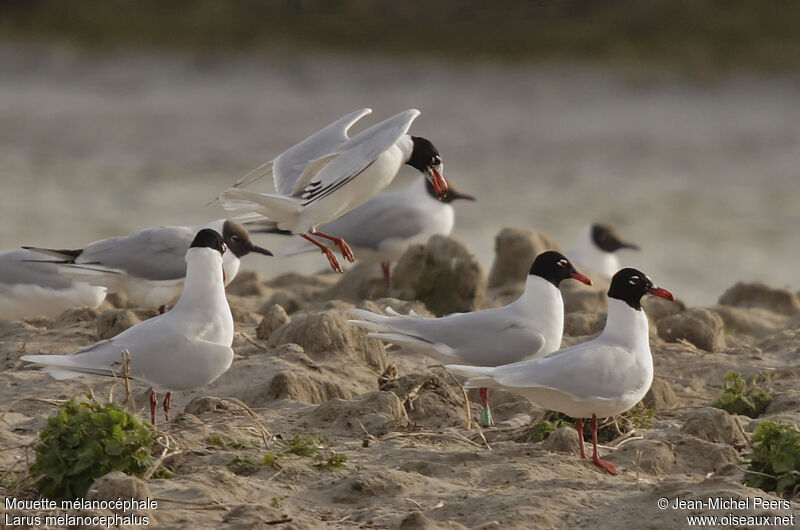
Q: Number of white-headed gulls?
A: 0